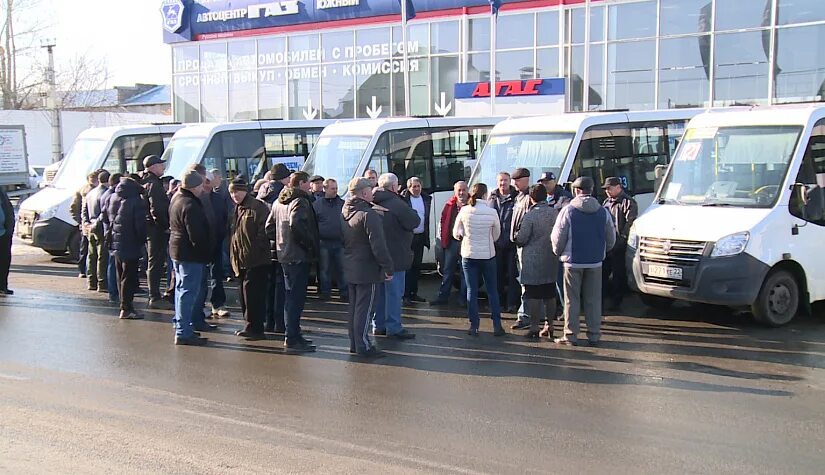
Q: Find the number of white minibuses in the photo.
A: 5